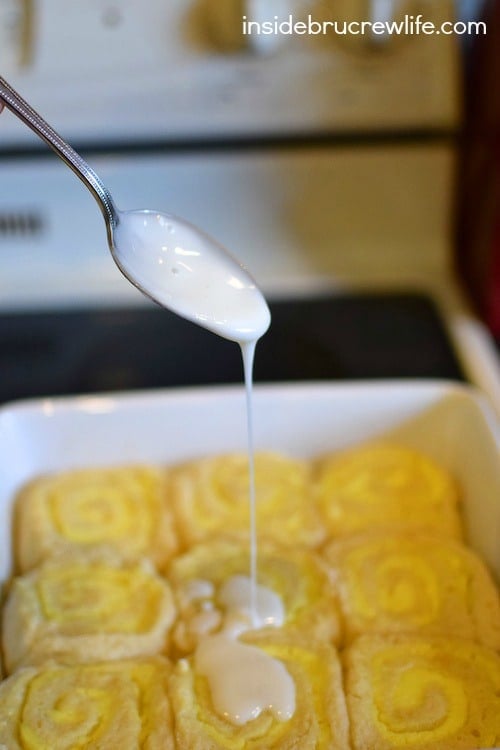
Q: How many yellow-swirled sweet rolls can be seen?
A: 9